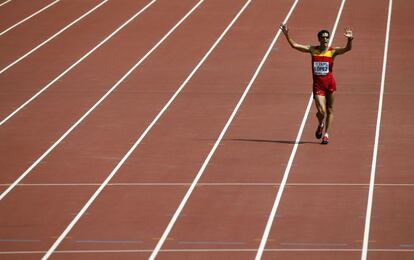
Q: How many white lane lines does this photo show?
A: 9